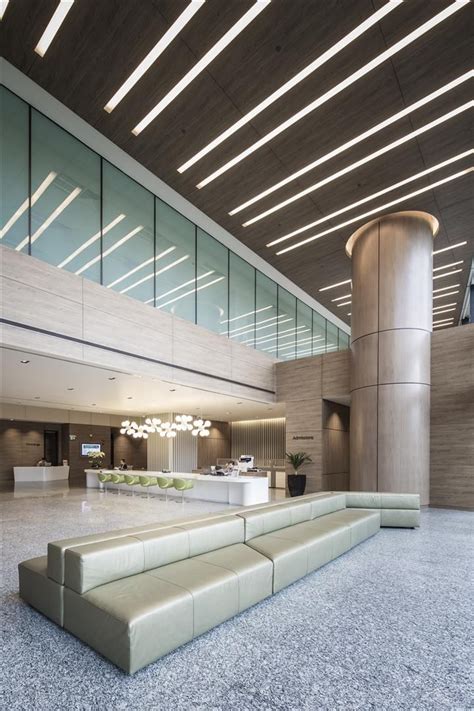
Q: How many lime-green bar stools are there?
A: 6